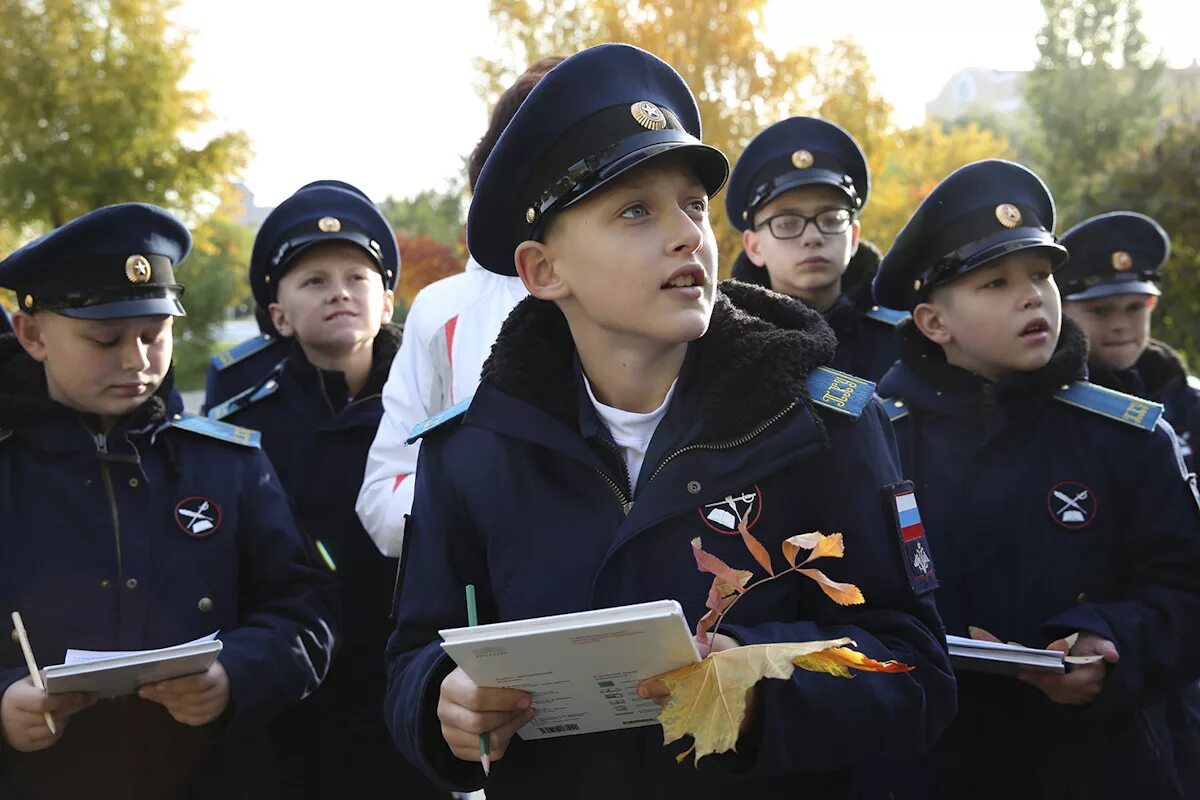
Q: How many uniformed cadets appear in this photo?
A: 6